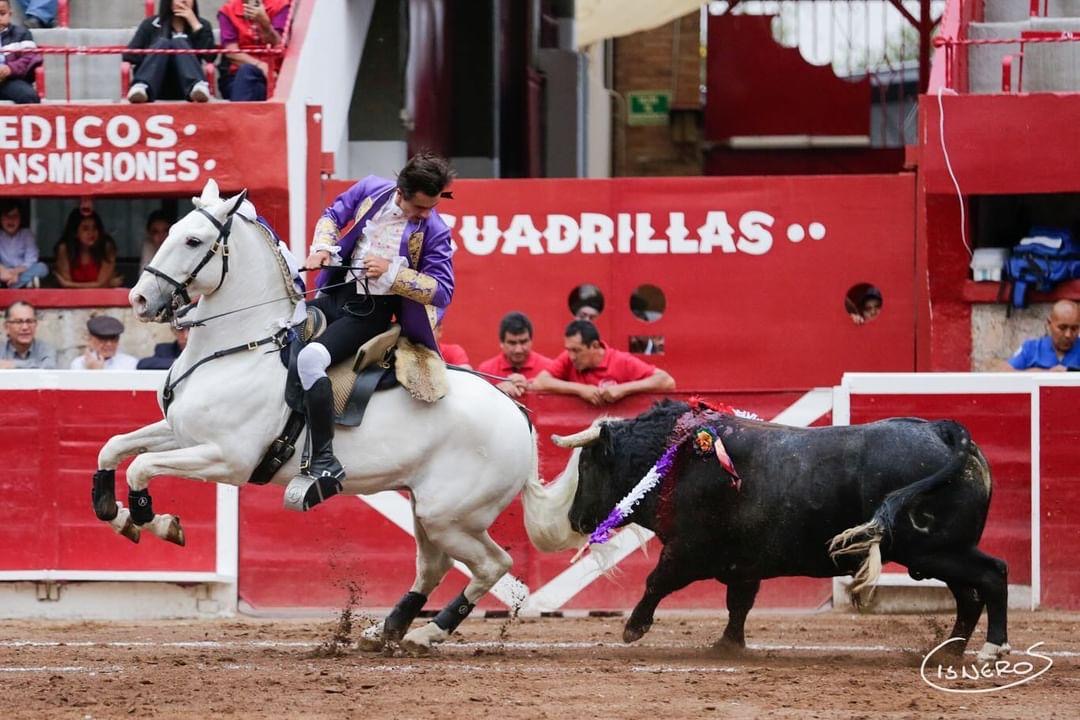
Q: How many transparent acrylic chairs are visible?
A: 0